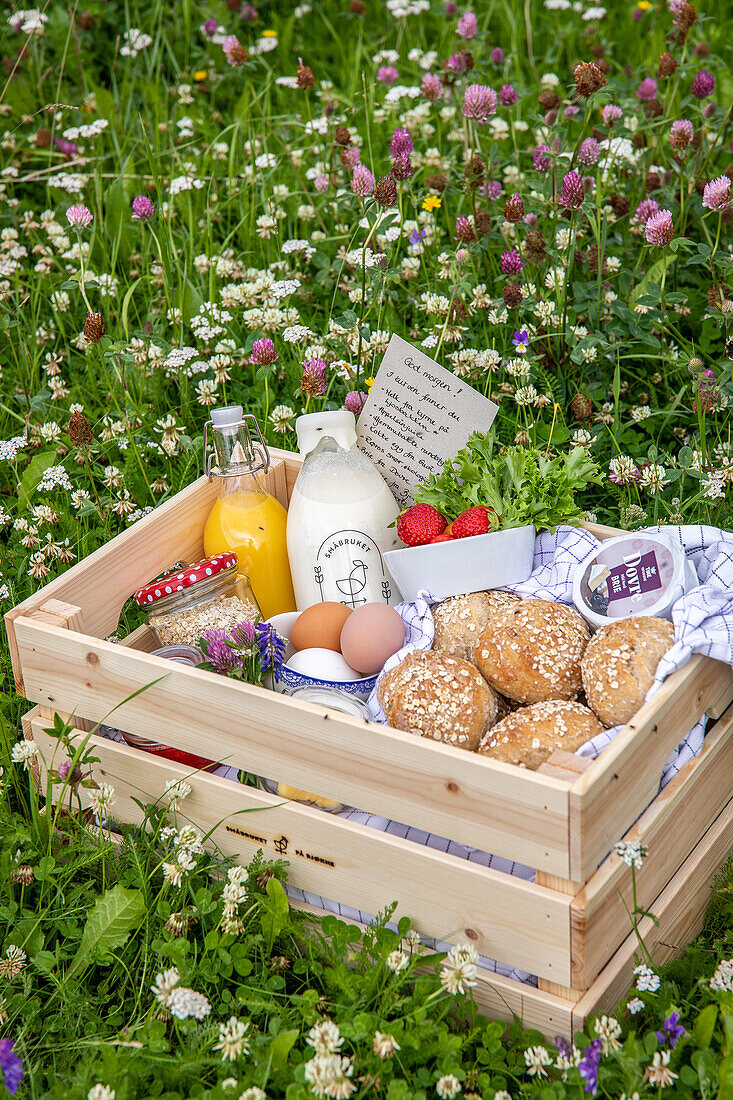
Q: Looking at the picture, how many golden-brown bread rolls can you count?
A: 5